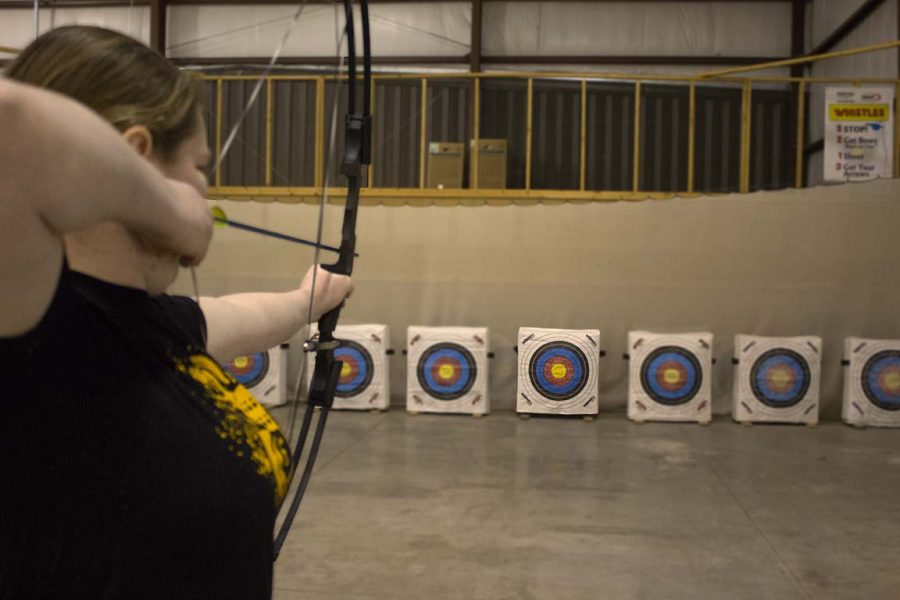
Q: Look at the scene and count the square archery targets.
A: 7